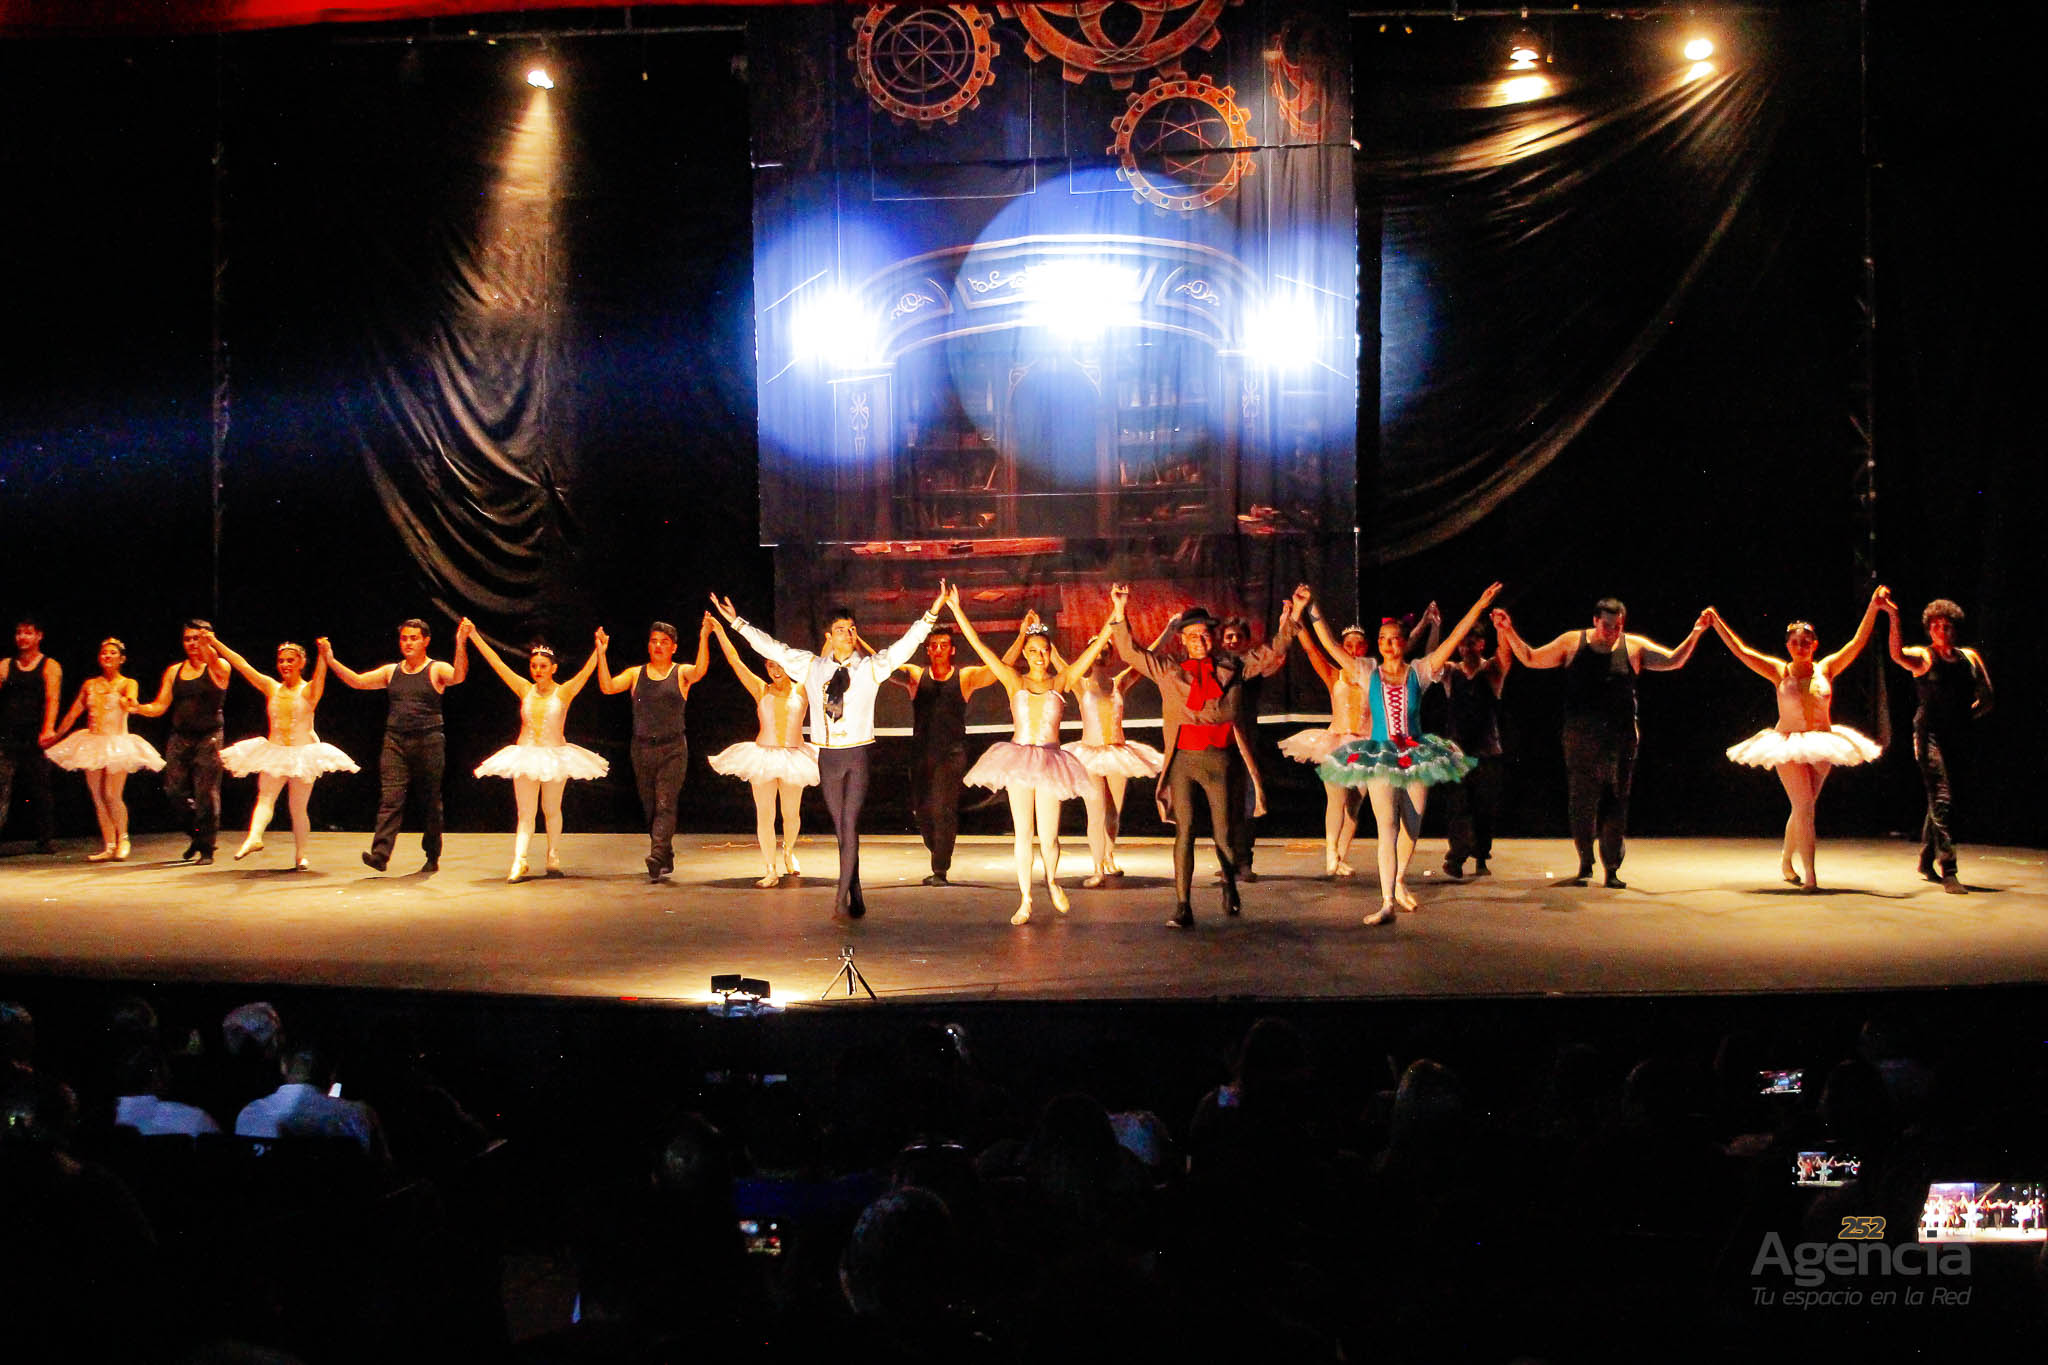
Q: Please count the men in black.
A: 9